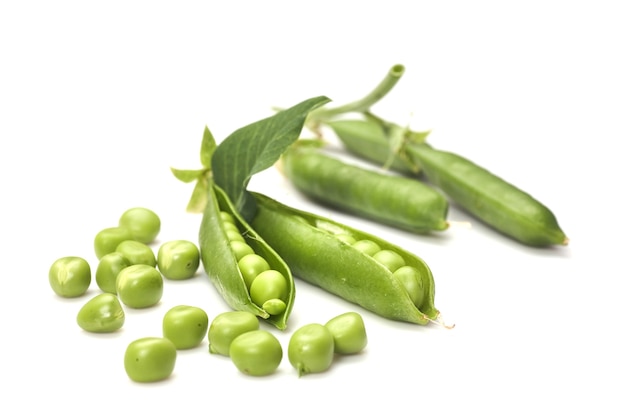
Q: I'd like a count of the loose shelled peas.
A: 14